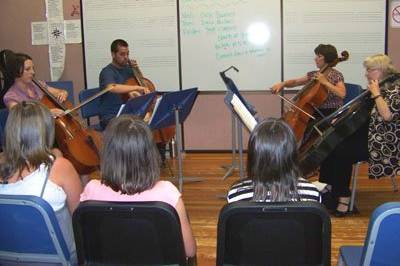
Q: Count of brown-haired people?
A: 6